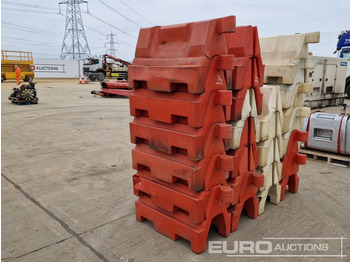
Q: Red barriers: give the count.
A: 13